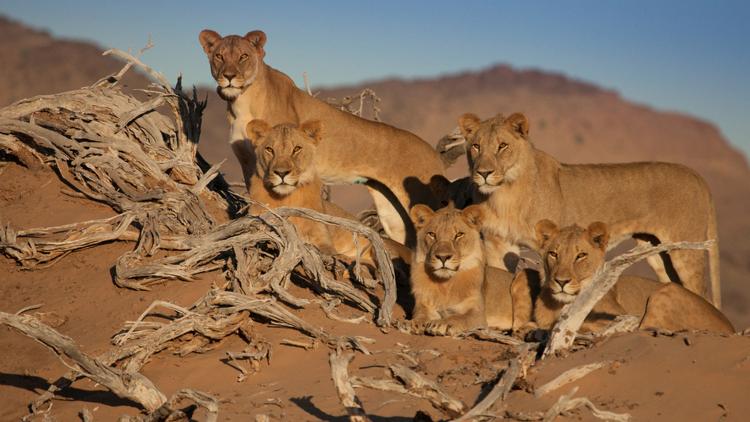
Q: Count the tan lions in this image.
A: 5